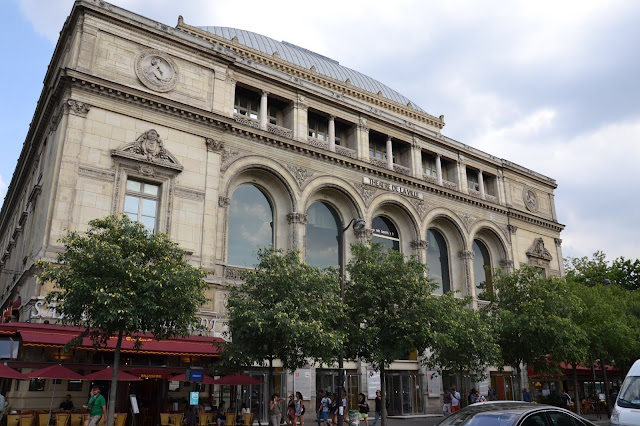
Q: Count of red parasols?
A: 5